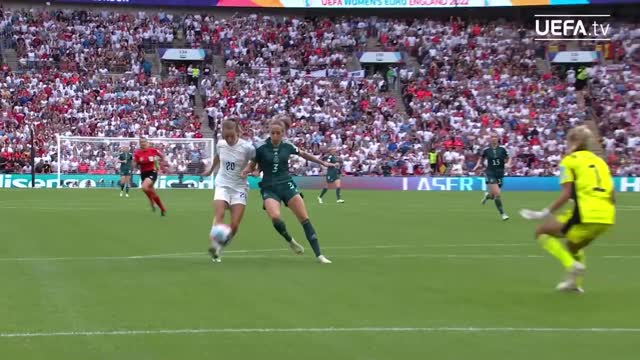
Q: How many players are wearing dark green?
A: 4